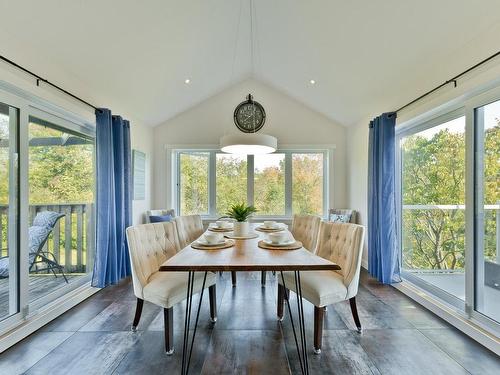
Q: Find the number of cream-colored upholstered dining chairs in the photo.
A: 4